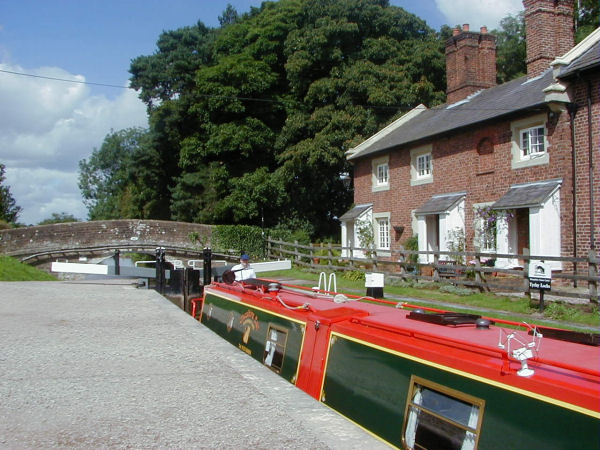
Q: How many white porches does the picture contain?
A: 3